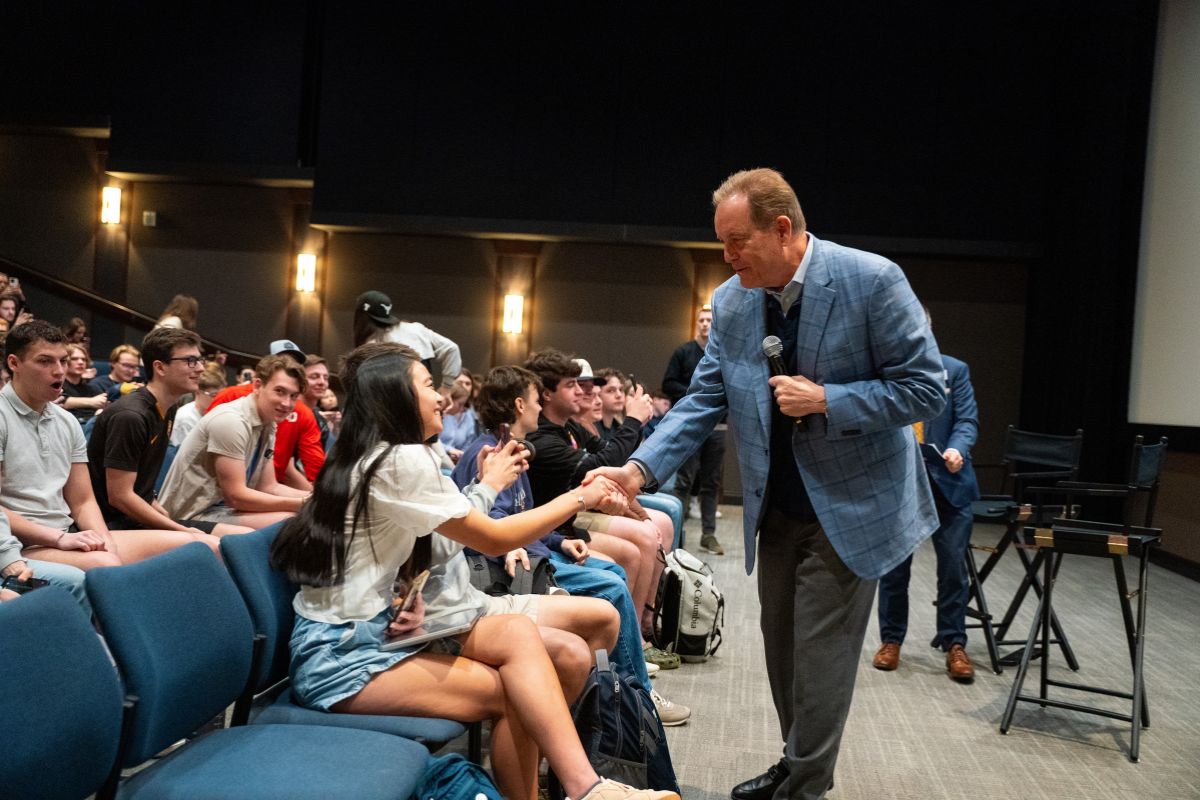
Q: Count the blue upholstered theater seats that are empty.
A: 2